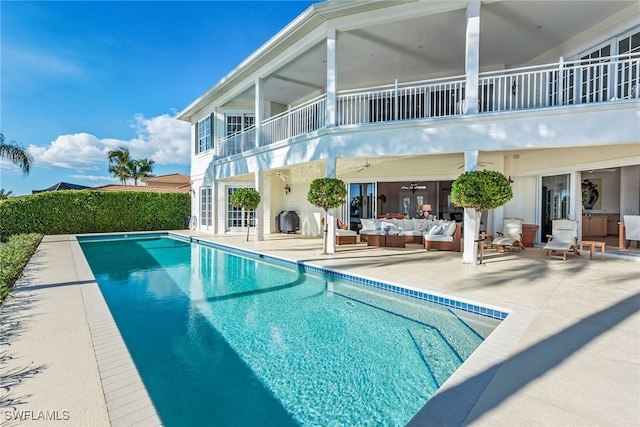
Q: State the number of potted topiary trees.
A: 3